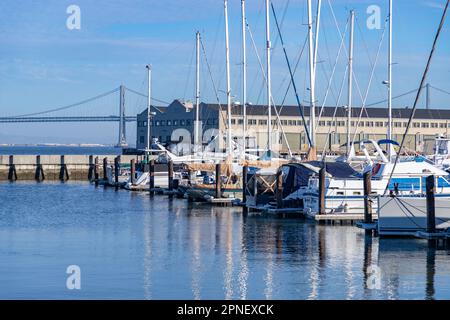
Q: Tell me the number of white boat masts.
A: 9